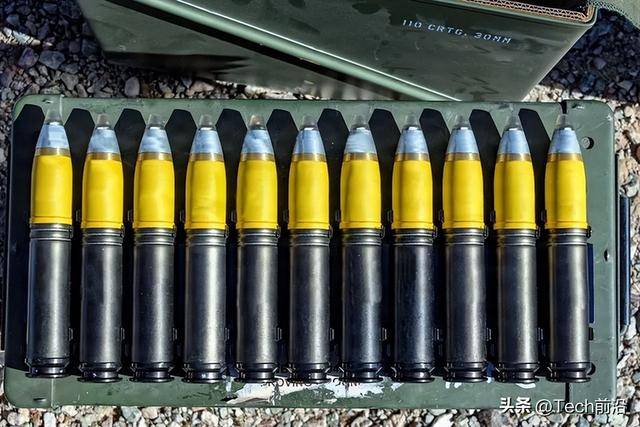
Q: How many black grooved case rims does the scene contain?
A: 11